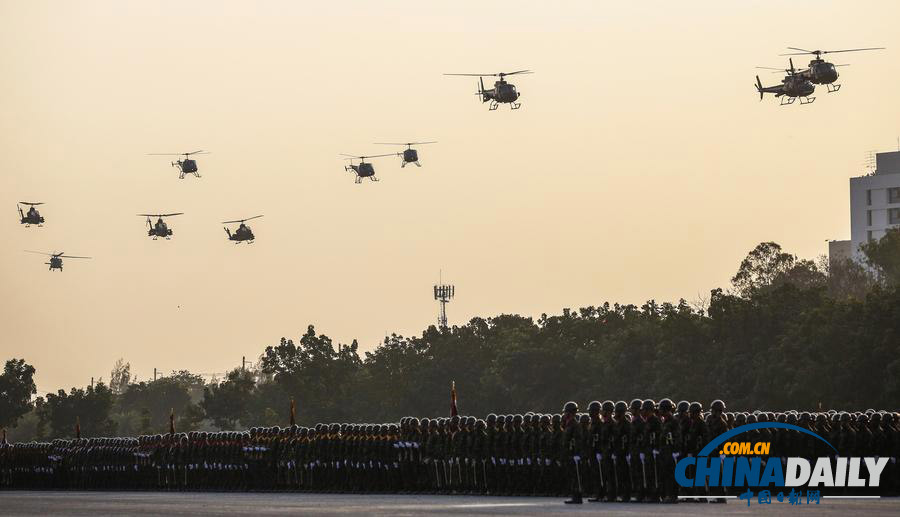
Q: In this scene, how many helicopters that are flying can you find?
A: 10